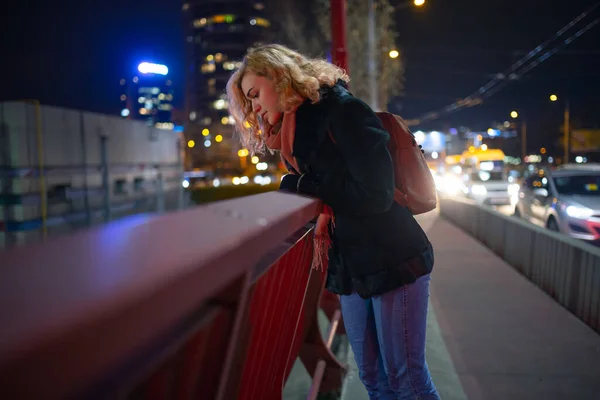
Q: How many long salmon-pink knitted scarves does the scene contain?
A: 1